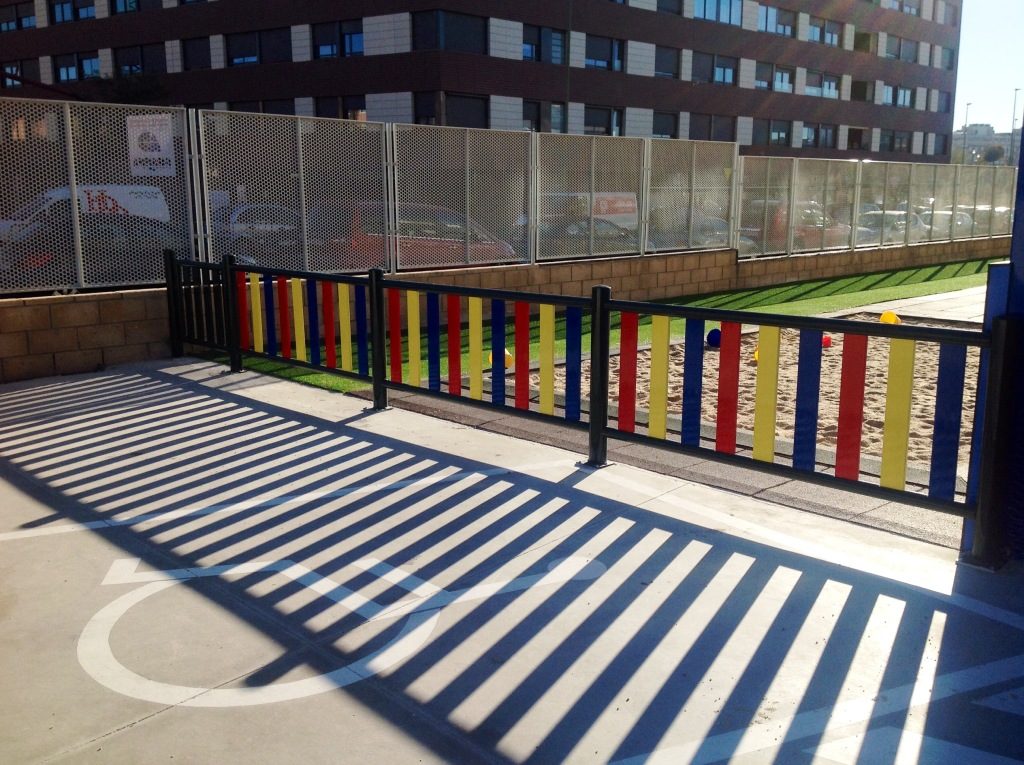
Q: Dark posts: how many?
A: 5